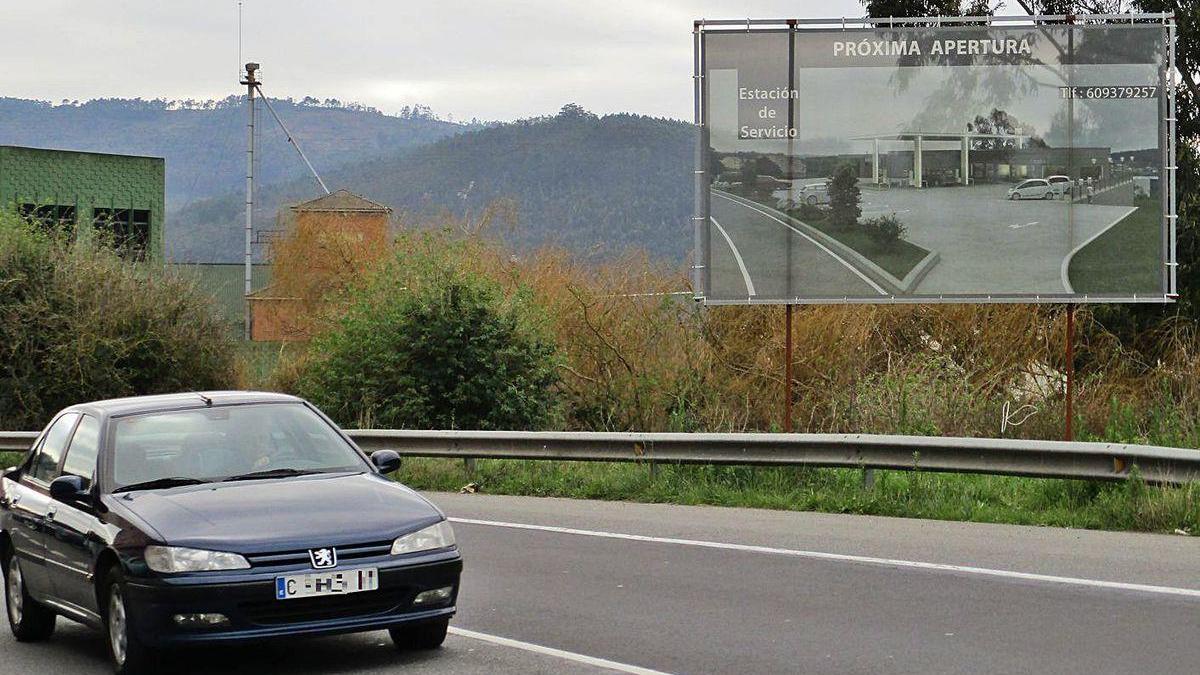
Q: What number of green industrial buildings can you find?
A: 1